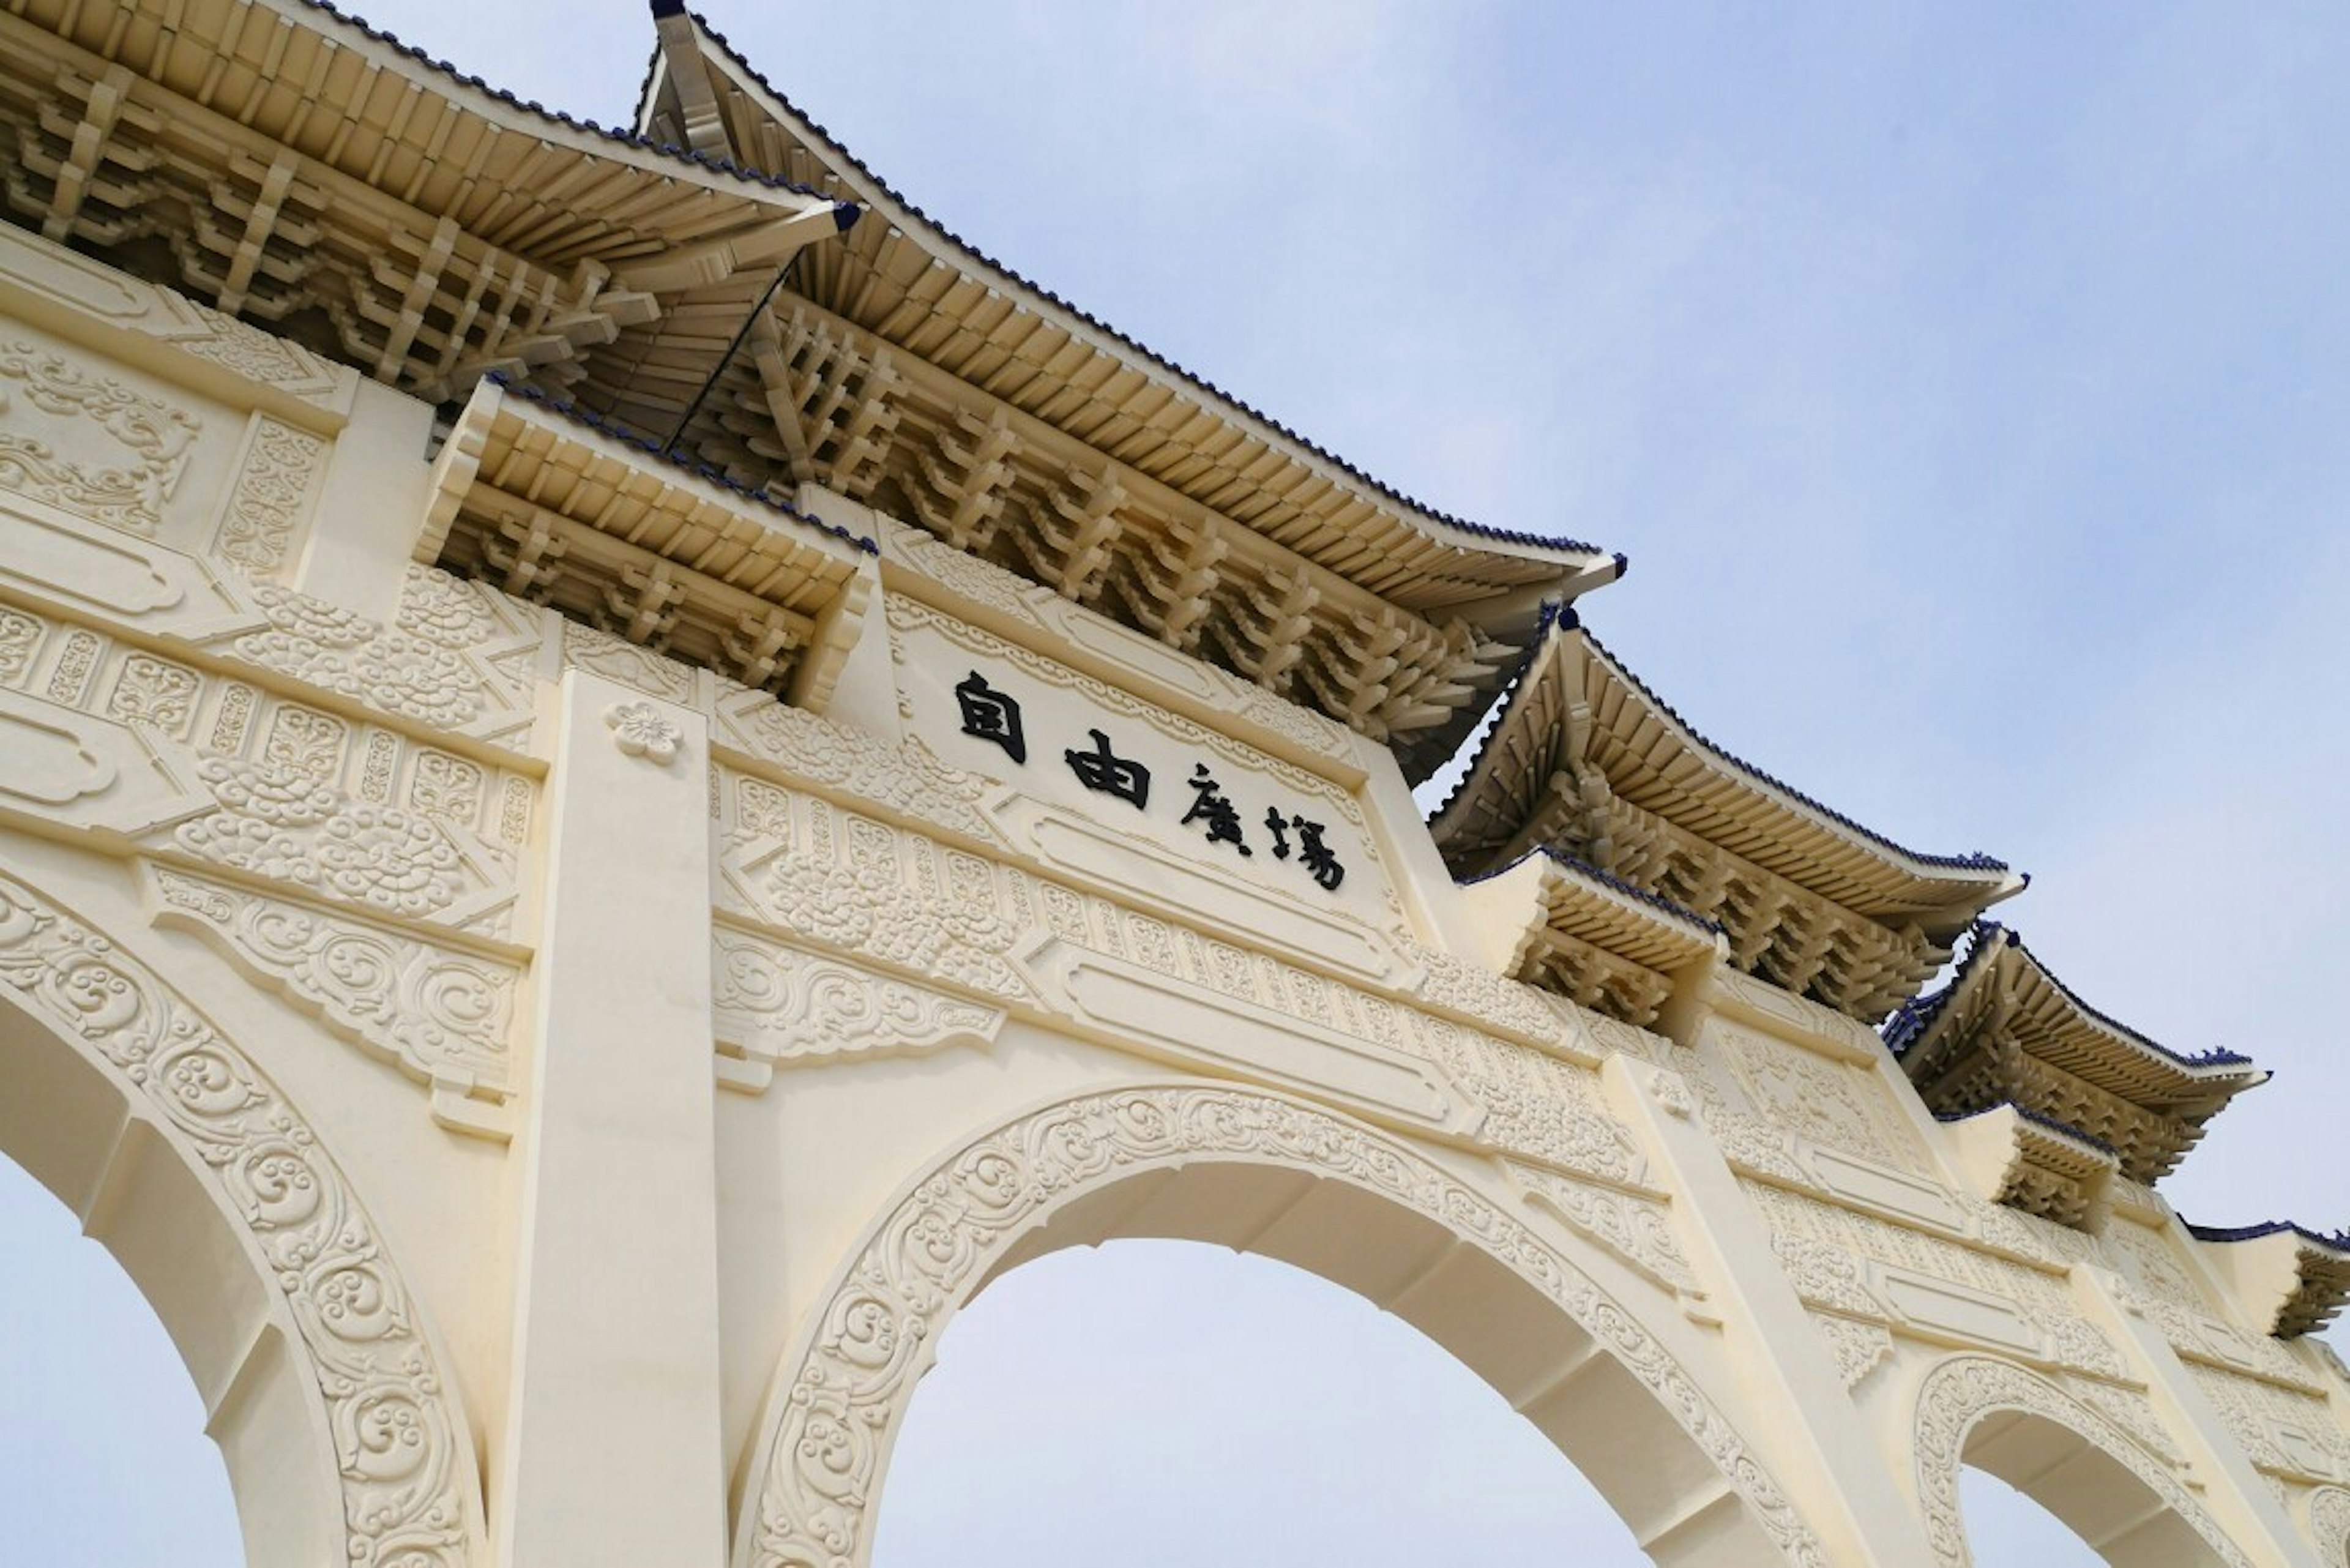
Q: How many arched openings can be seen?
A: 3